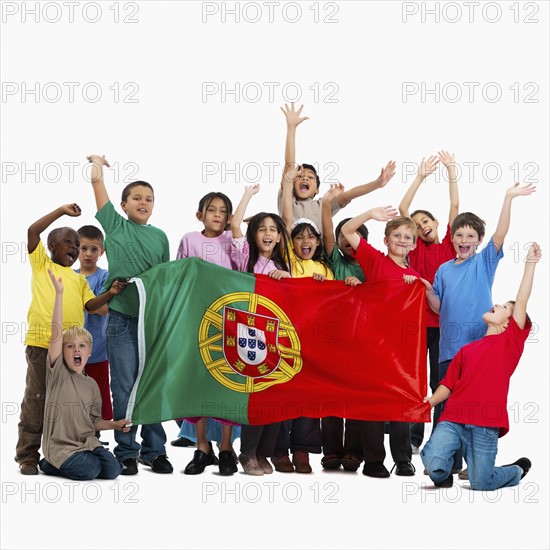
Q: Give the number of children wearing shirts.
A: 13